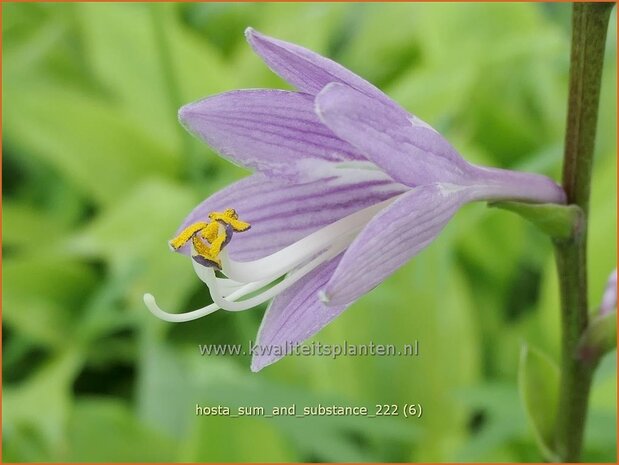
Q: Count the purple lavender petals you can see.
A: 6